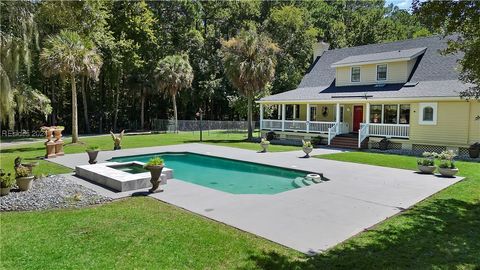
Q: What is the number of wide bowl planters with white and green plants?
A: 2